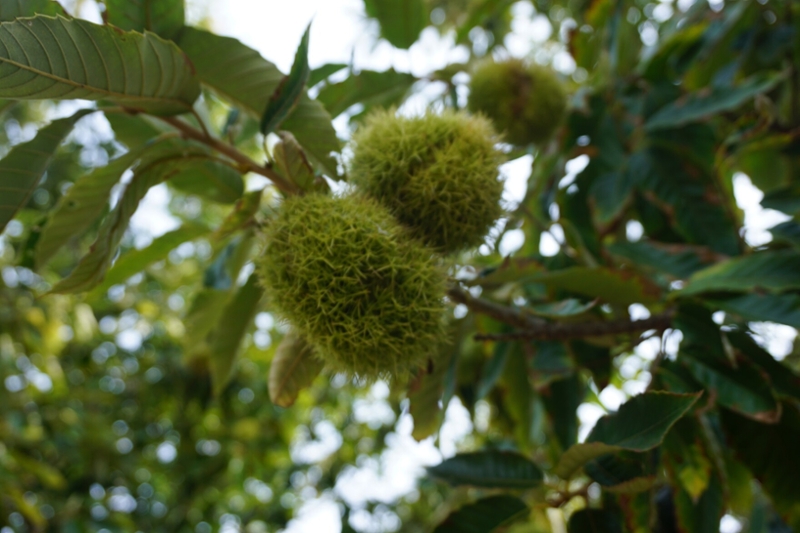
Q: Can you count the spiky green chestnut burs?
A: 3